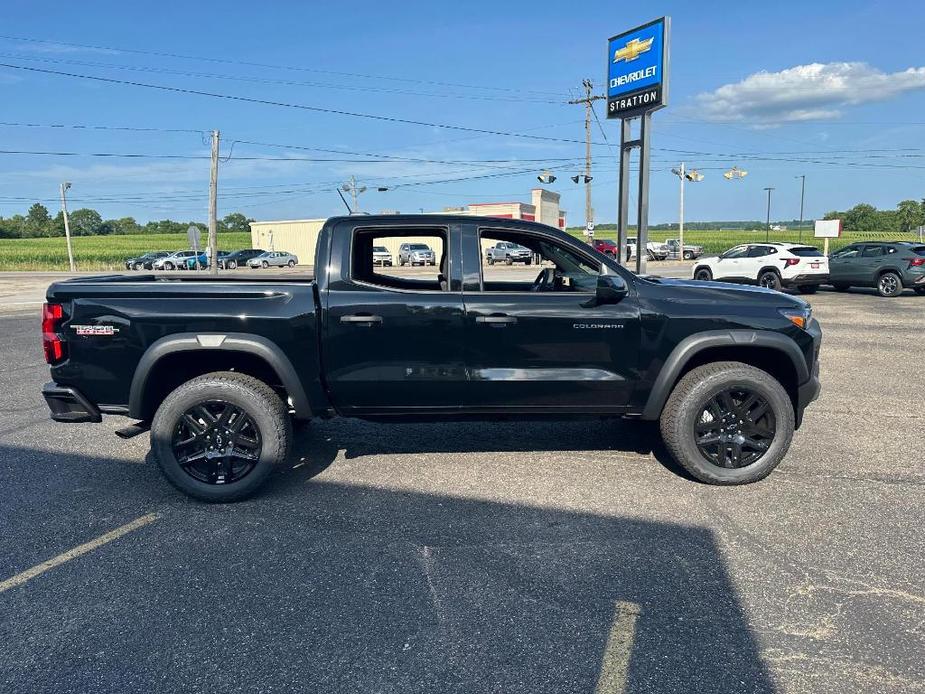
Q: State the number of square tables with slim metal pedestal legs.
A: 0